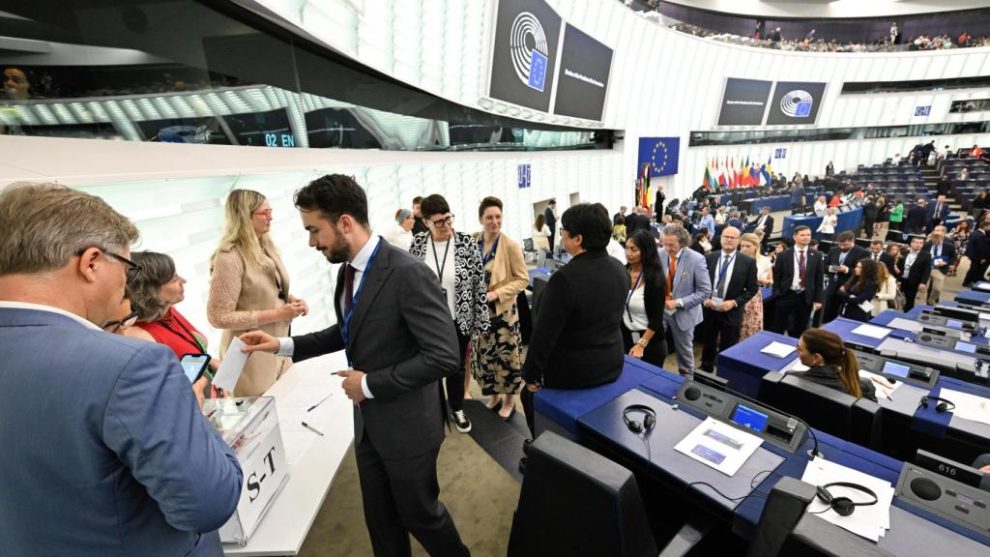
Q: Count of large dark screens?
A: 4